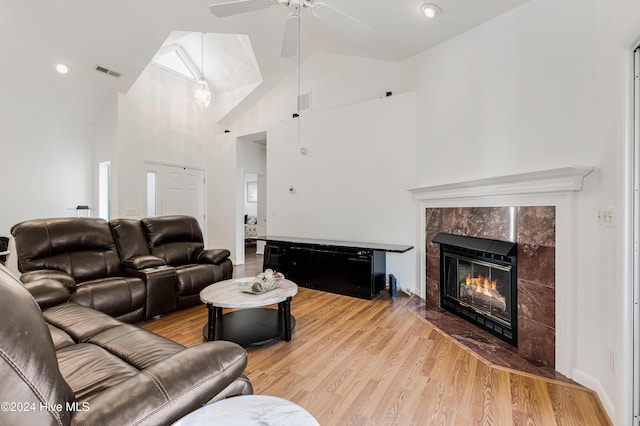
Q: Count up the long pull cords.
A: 1